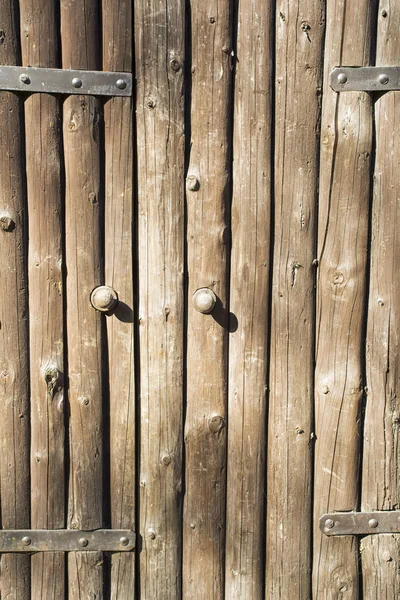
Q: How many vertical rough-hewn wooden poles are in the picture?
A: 10